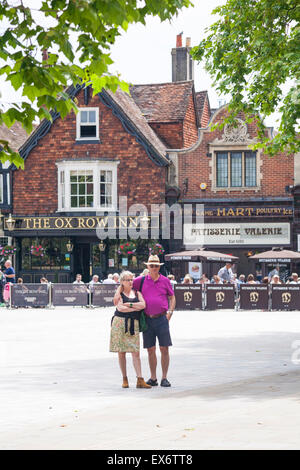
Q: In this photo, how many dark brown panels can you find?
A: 4